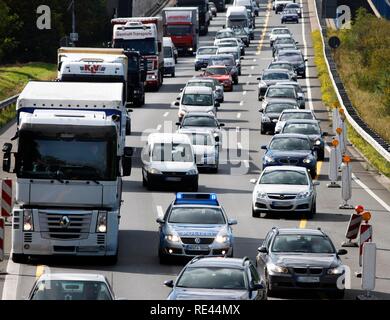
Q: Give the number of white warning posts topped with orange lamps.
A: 5